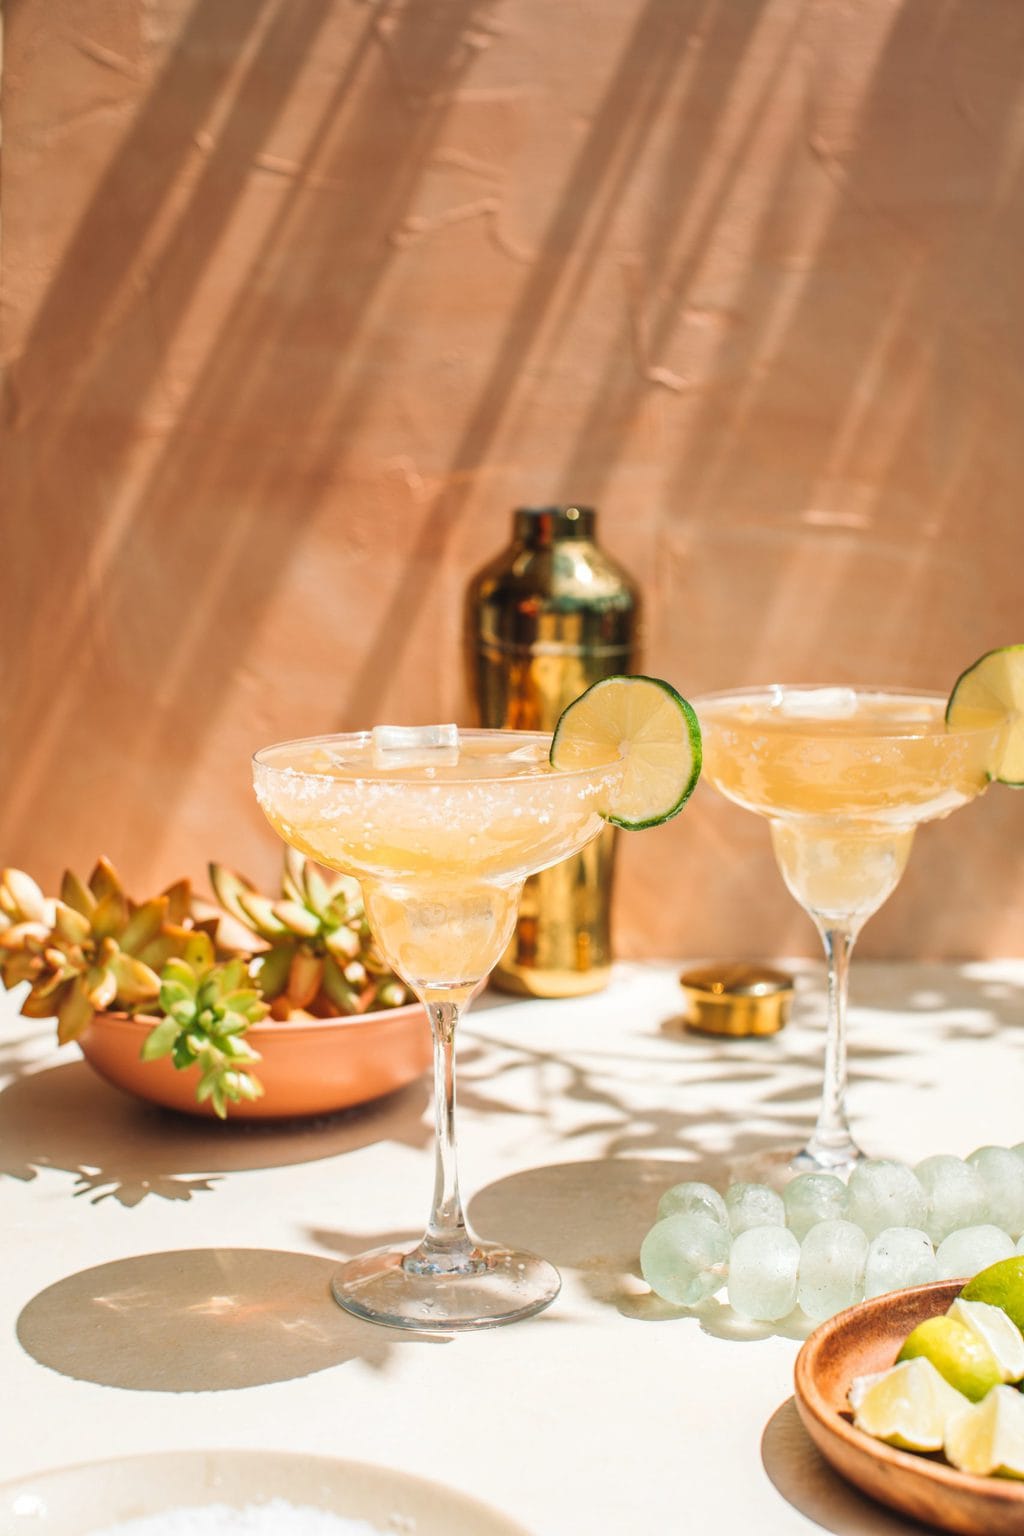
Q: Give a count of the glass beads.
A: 13